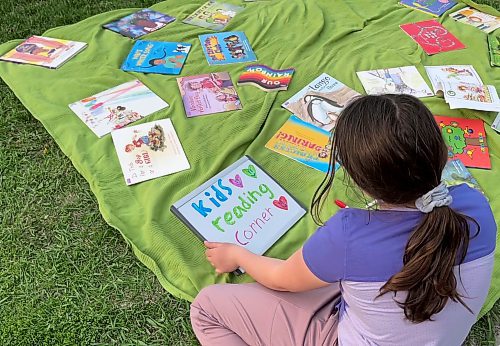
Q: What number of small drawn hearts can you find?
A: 3